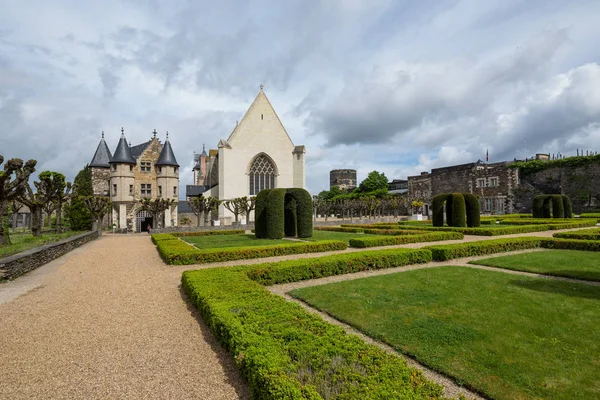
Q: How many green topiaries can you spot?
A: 3